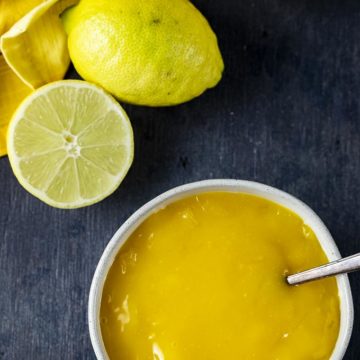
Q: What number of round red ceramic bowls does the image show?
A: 0